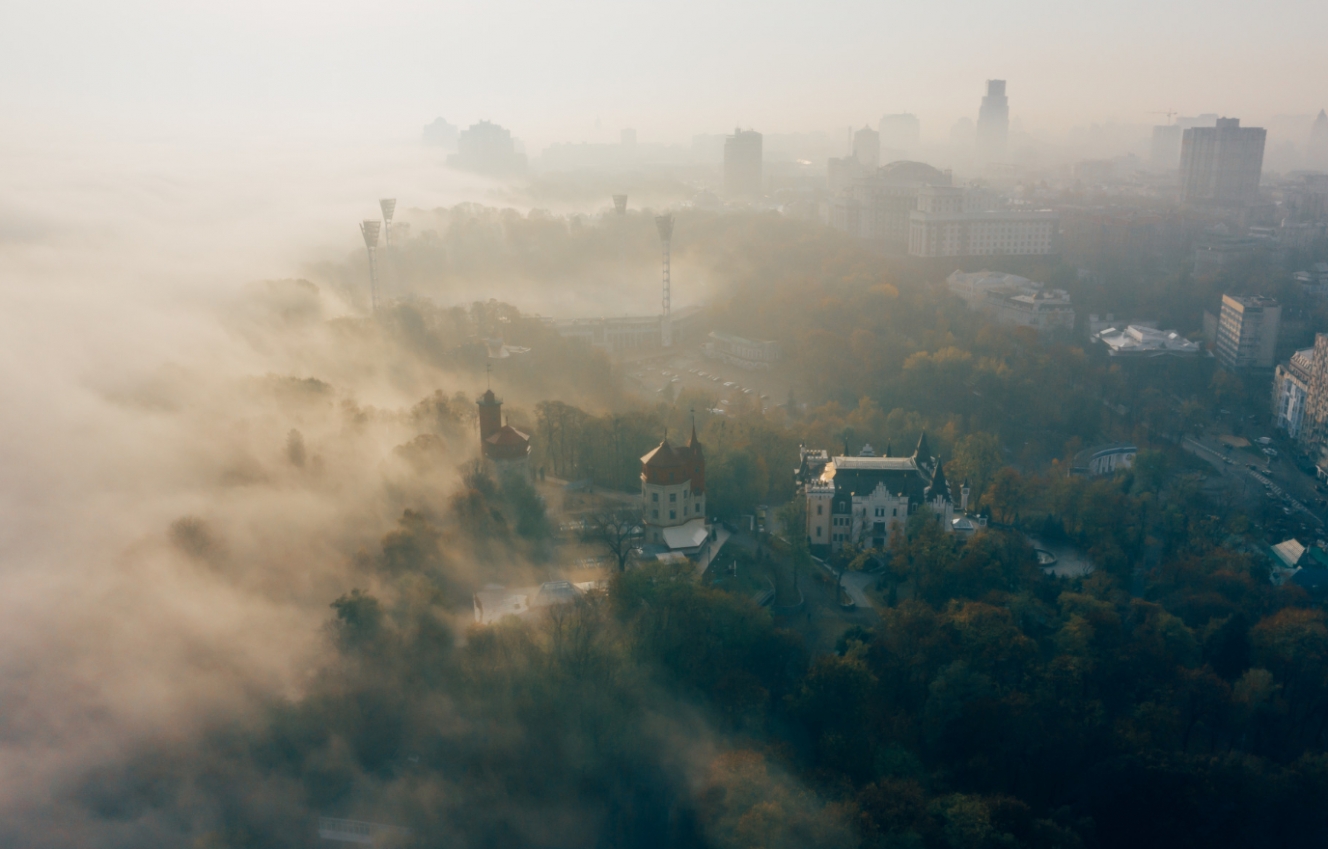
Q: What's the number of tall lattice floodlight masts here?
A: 4